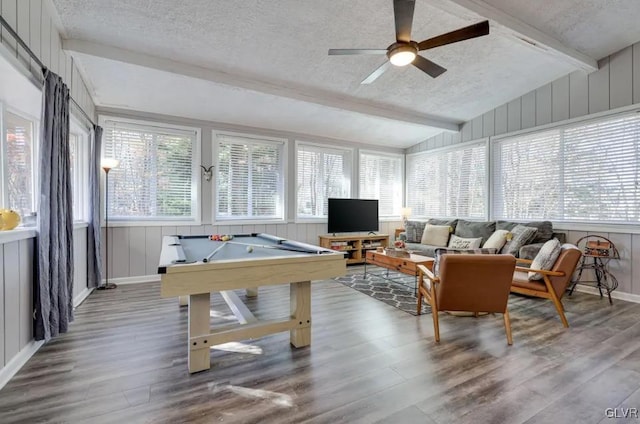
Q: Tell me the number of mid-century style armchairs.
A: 2